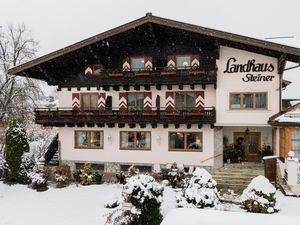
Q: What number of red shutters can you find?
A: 11